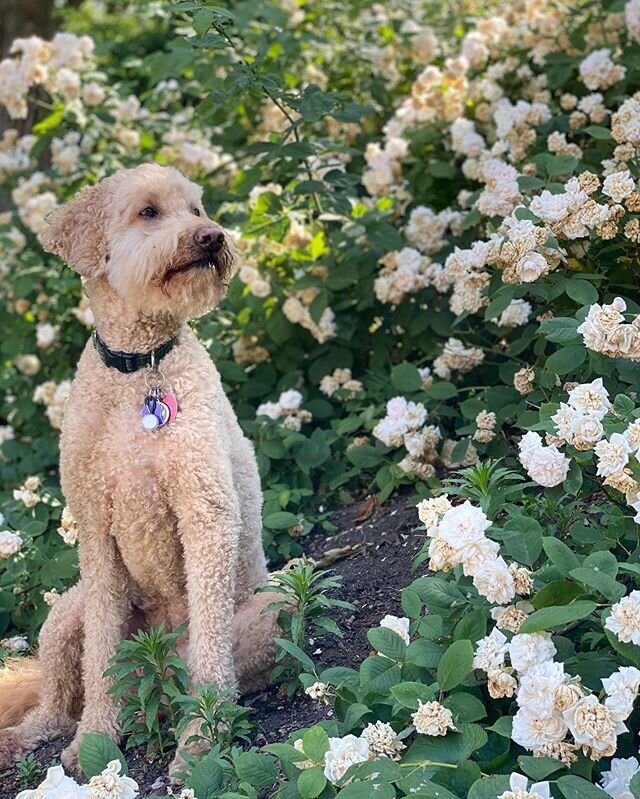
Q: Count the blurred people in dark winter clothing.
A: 0